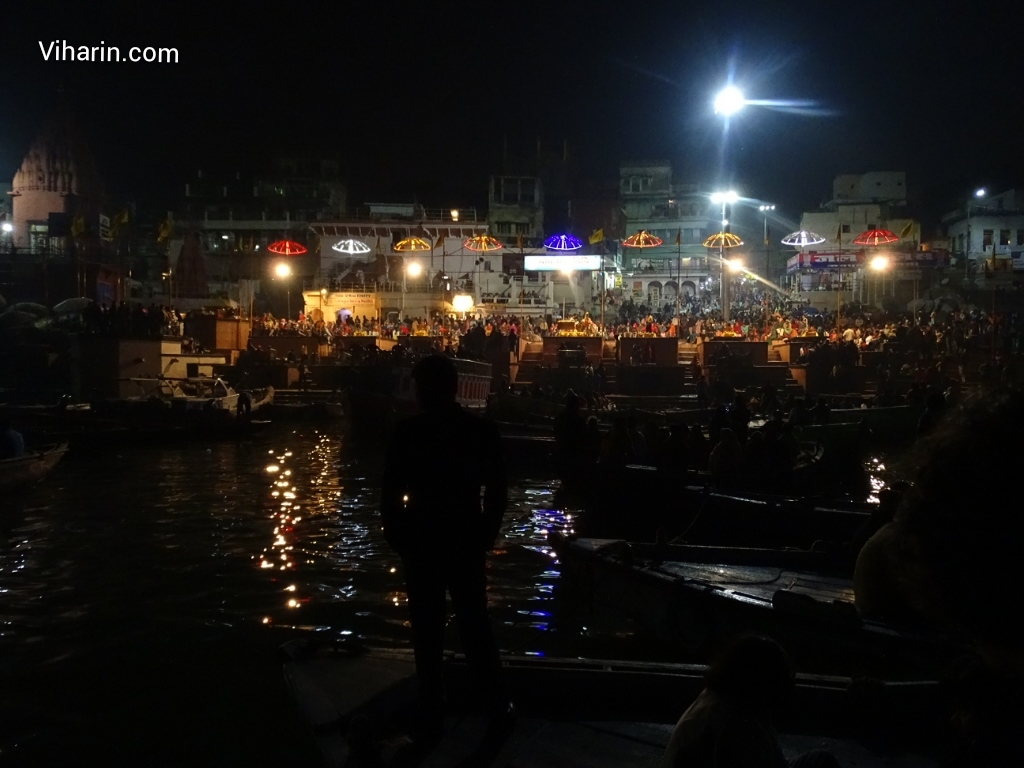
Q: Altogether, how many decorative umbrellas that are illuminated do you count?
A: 9